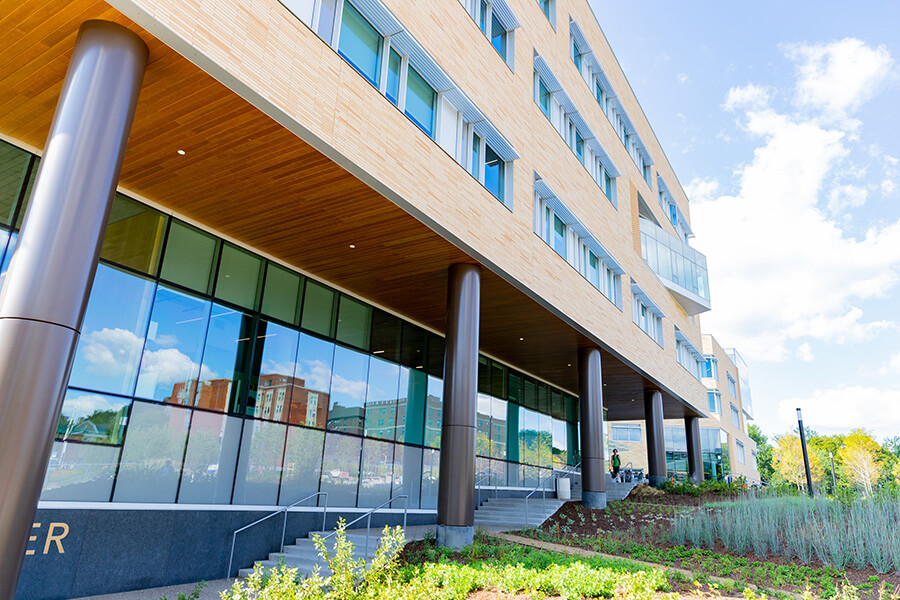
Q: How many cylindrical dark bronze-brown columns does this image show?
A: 5